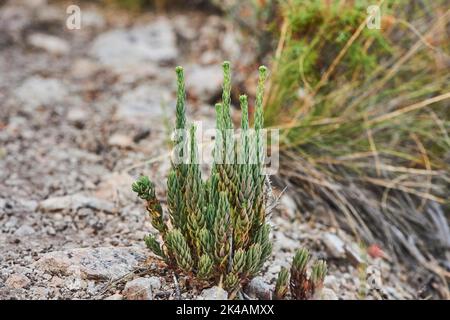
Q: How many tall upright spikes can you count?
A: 6